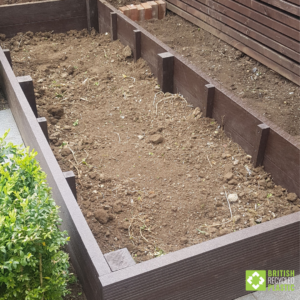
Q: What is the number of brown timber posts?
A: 11